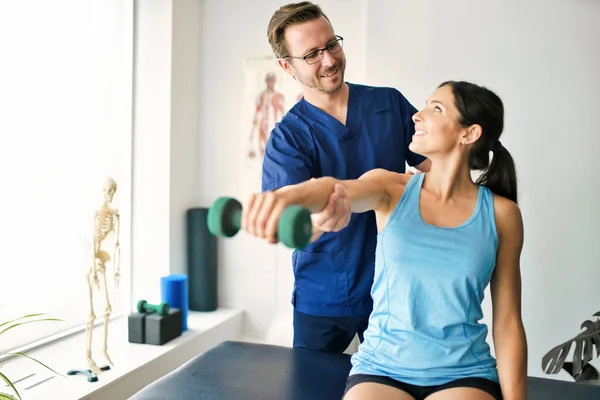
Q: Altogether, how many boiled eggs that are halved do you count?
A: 0